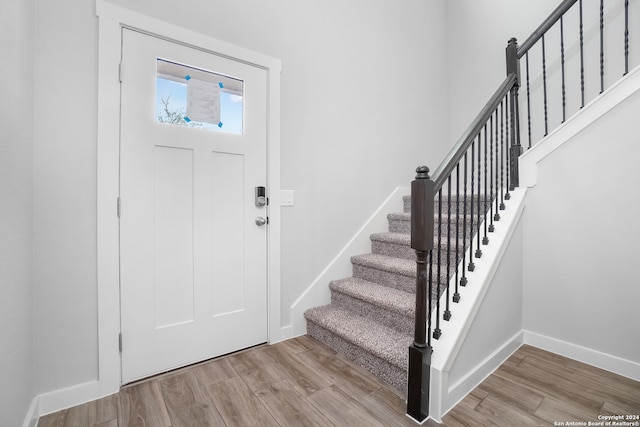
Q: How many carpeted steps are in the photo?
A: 6